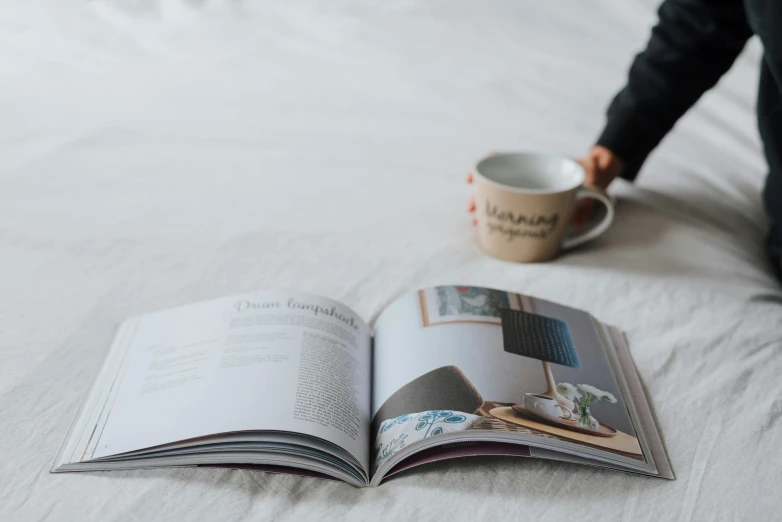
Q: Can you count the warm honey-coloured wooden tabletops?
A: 1